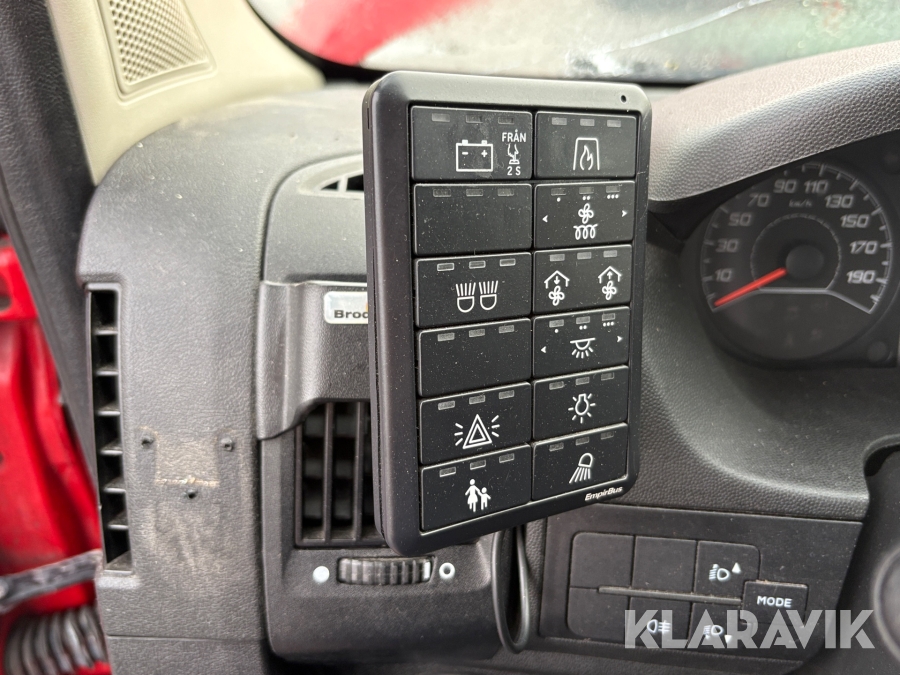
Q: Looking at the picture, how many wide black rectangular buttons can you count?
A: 12